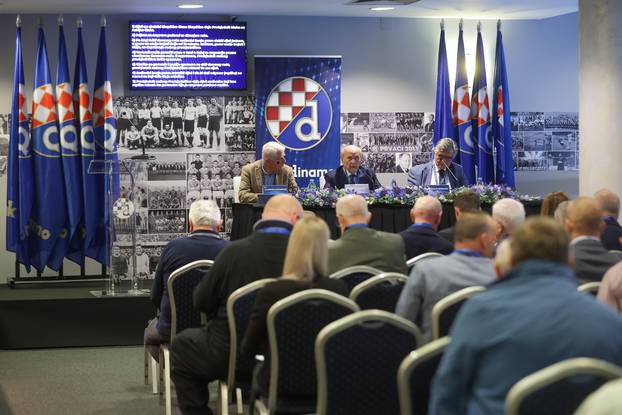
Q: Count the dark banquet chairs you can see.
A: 12